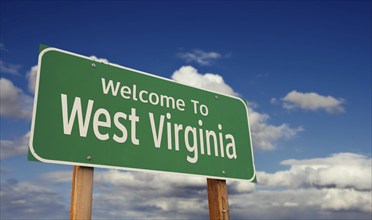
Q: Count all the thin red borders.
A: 0